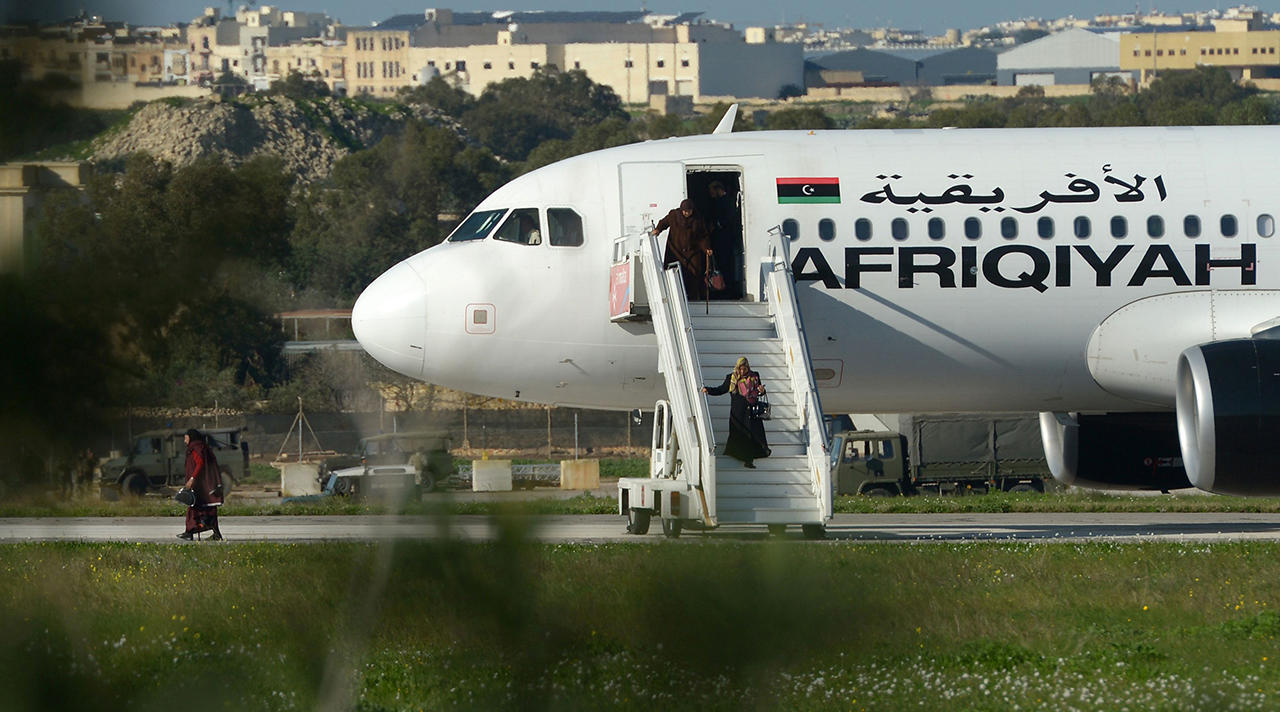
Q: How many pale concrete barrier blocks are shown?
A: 3